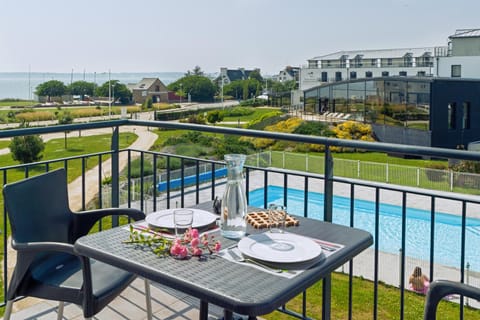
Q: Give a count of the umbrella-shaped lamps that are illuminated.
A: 0